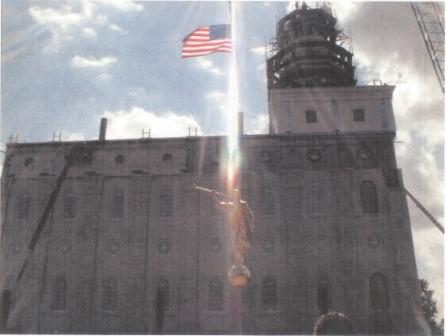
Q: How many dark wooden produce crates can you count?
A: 0